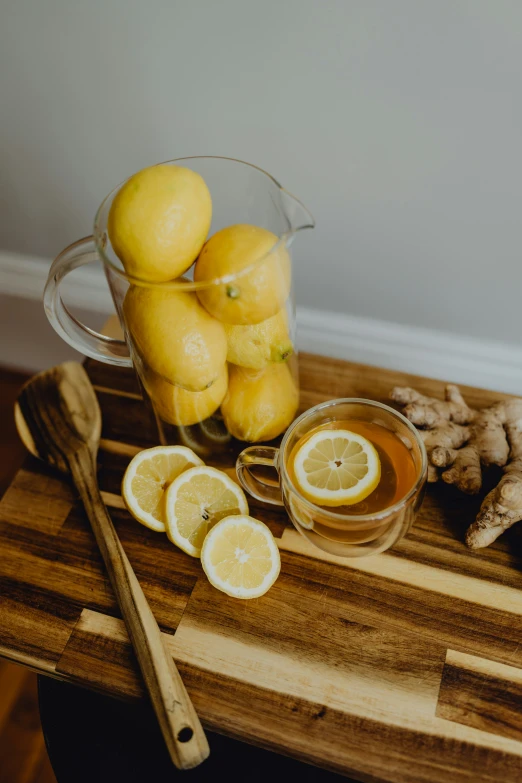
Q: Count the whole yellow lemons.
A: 6